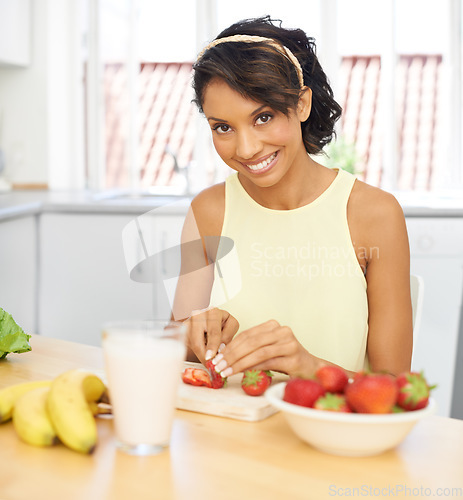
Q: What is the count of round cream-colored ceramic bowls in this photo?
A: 1